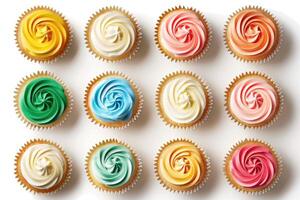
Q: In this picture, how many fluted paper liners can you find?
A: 12